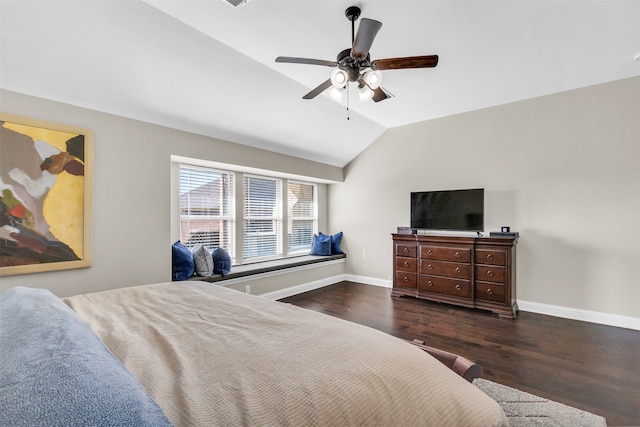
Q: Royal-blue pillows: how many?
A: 4